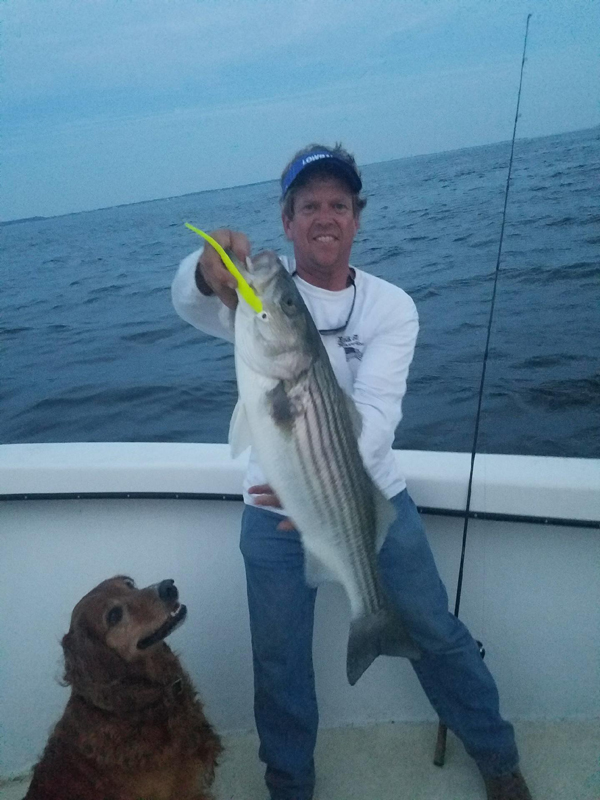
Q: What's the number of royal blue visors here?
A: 1